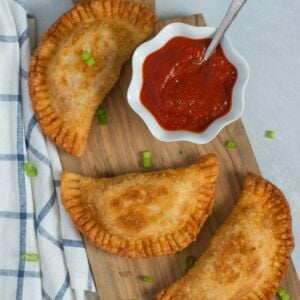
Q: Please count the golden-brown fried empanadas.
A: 3